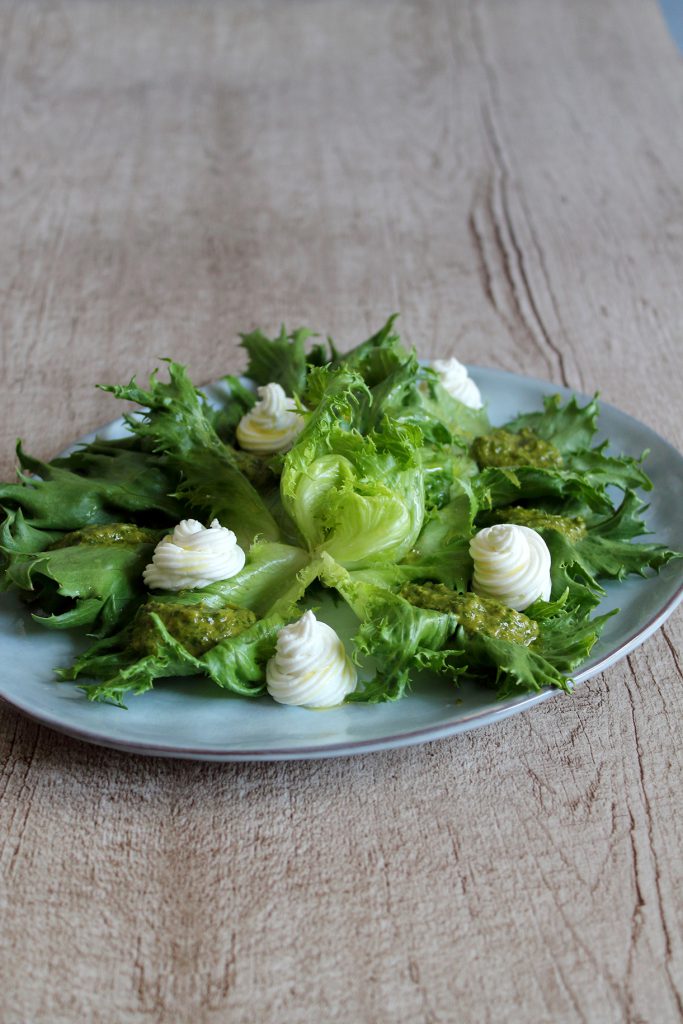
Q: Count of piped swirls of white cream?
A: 5